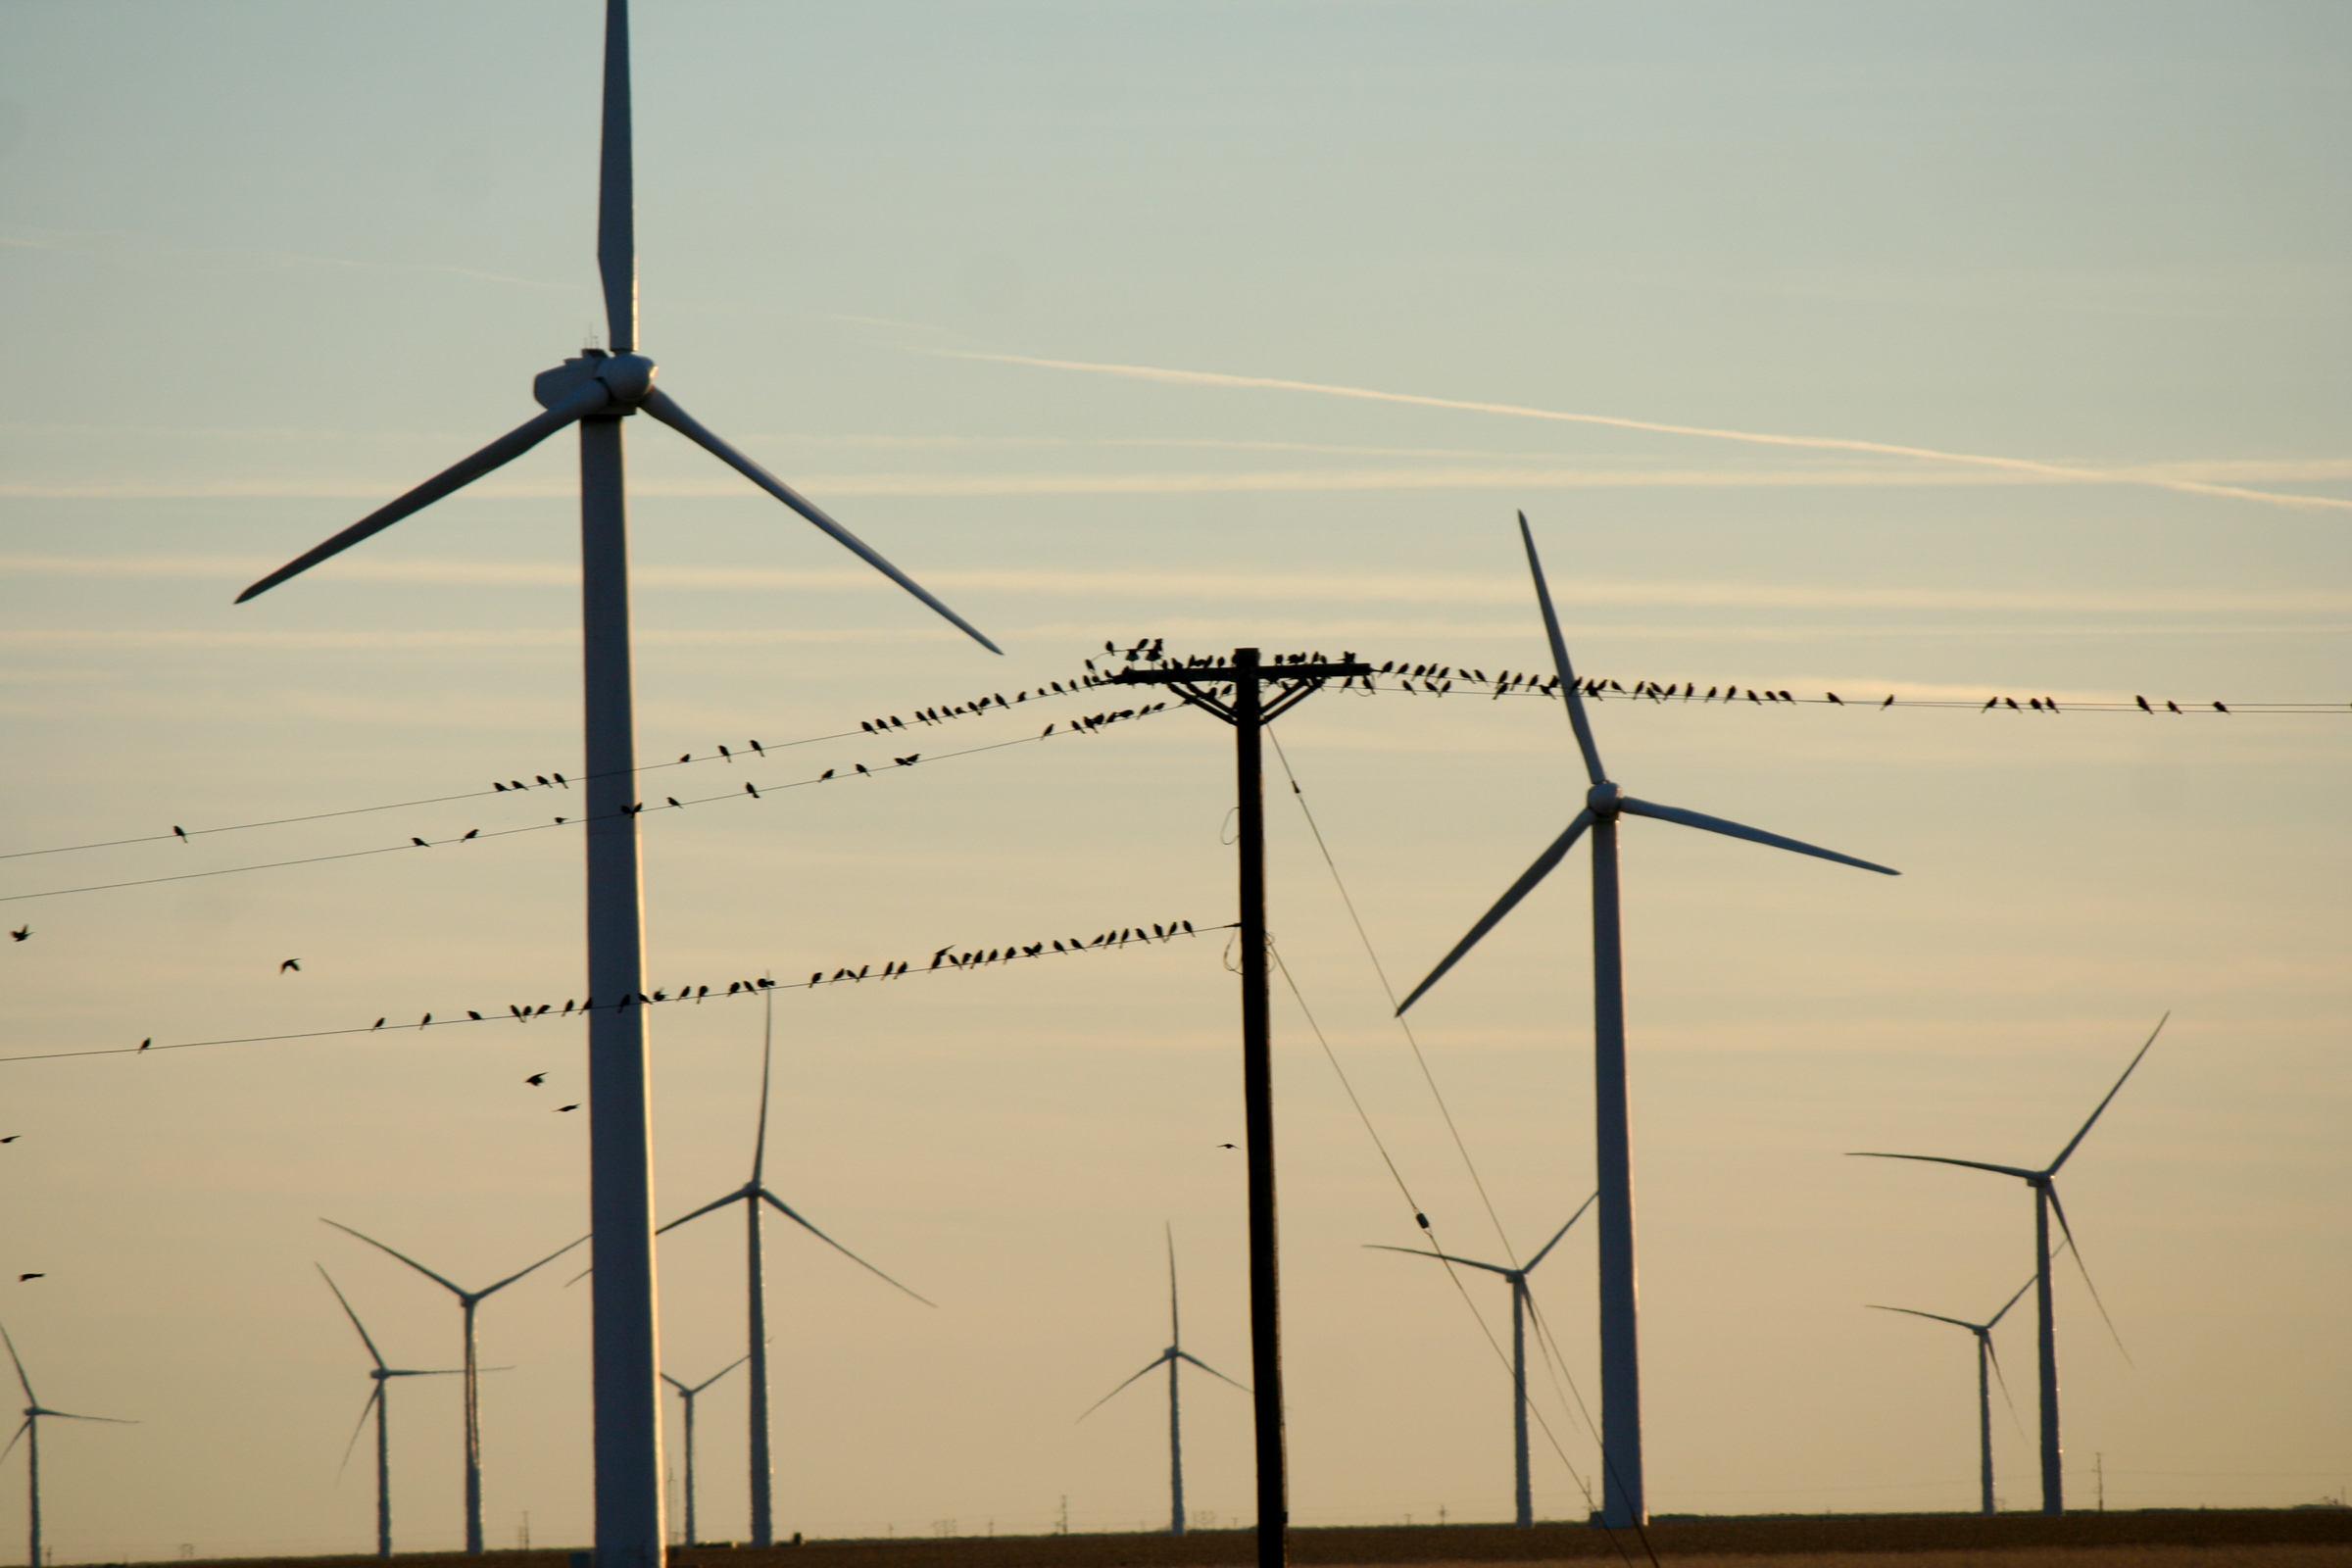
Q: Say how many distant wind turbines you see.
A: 9